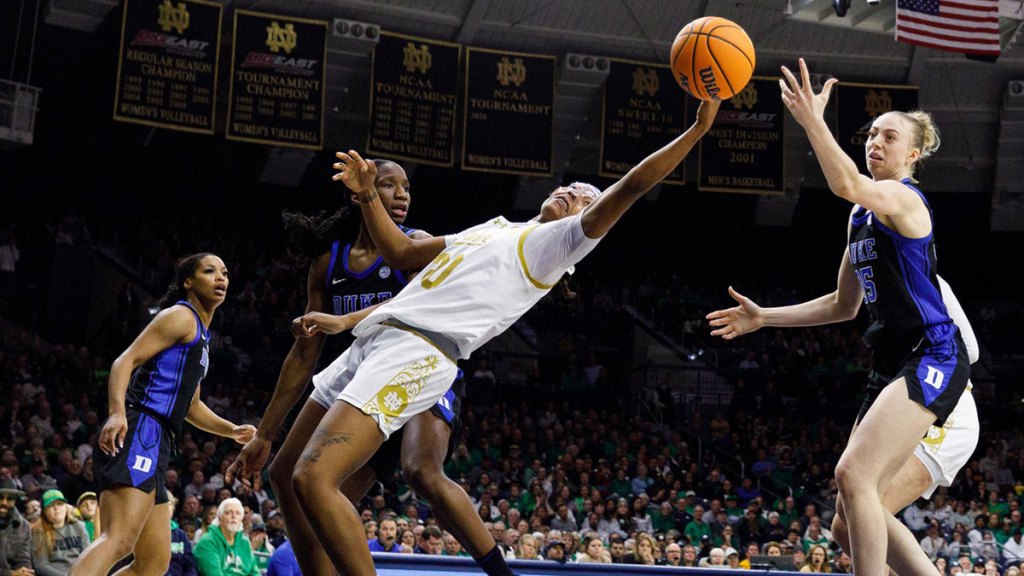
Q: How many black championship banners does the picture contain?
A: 7